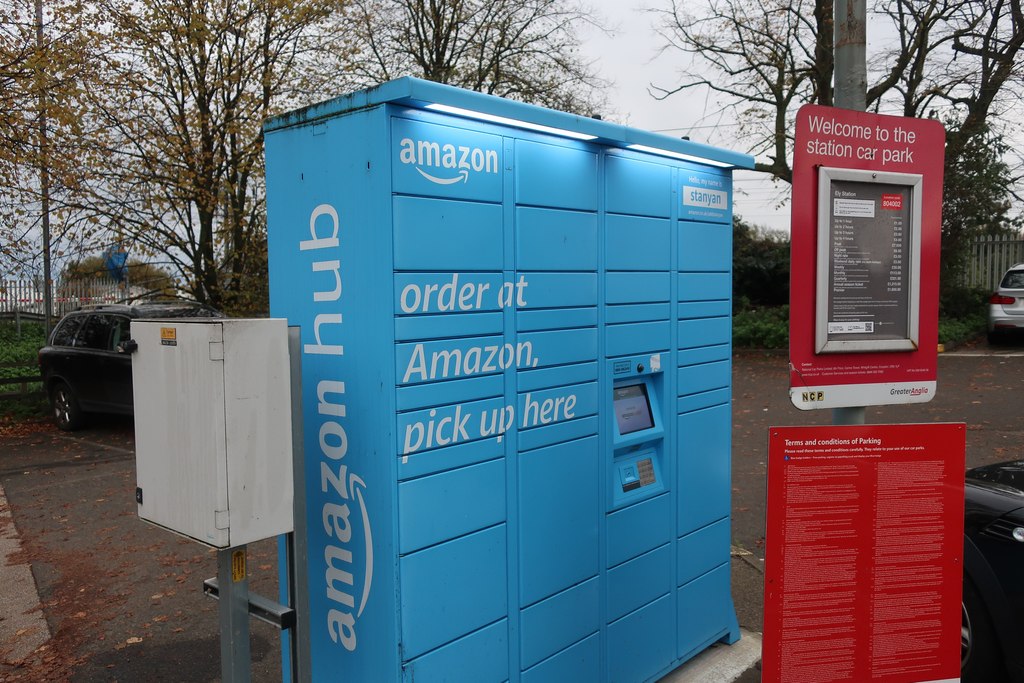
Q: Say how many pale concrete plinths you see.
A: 1